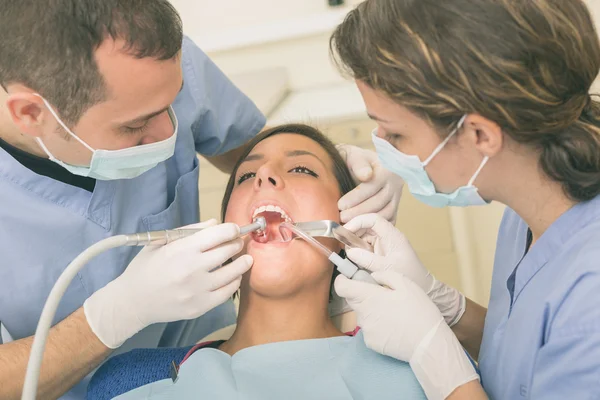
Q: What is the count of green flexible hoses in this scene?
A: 0